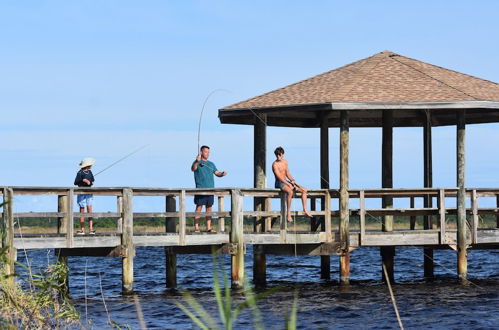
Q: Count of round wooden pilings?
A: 11